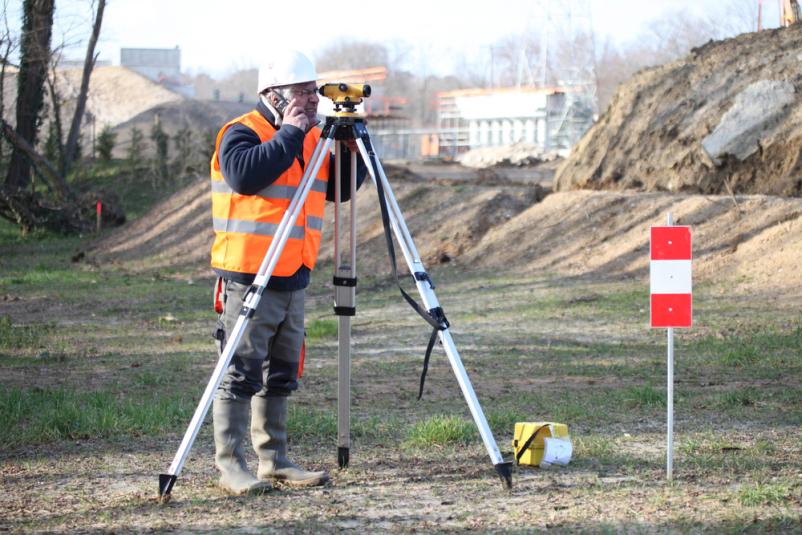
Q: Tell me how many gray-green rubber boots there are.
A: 2